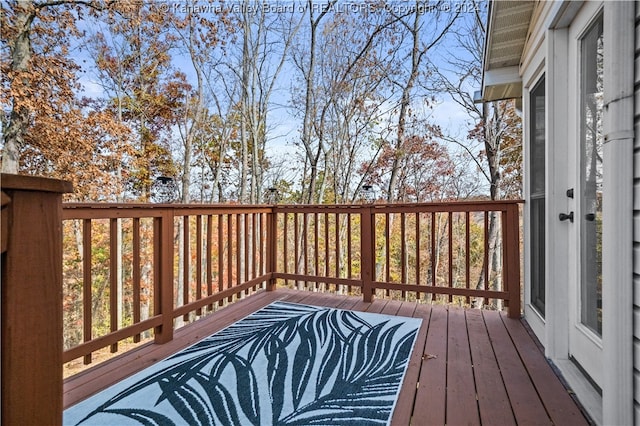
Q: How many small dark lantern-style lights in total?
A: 3